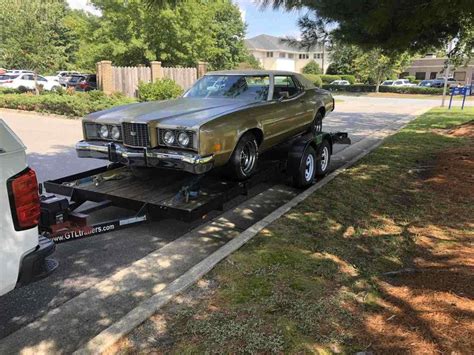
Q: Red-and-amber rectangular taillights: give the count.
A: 1